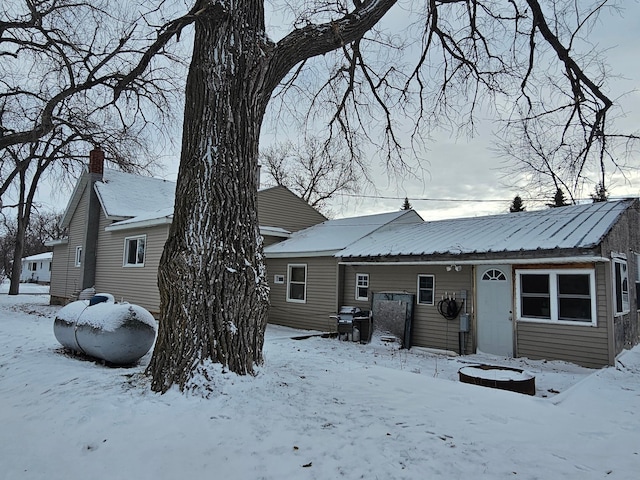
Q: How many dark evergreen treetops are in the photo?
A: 4